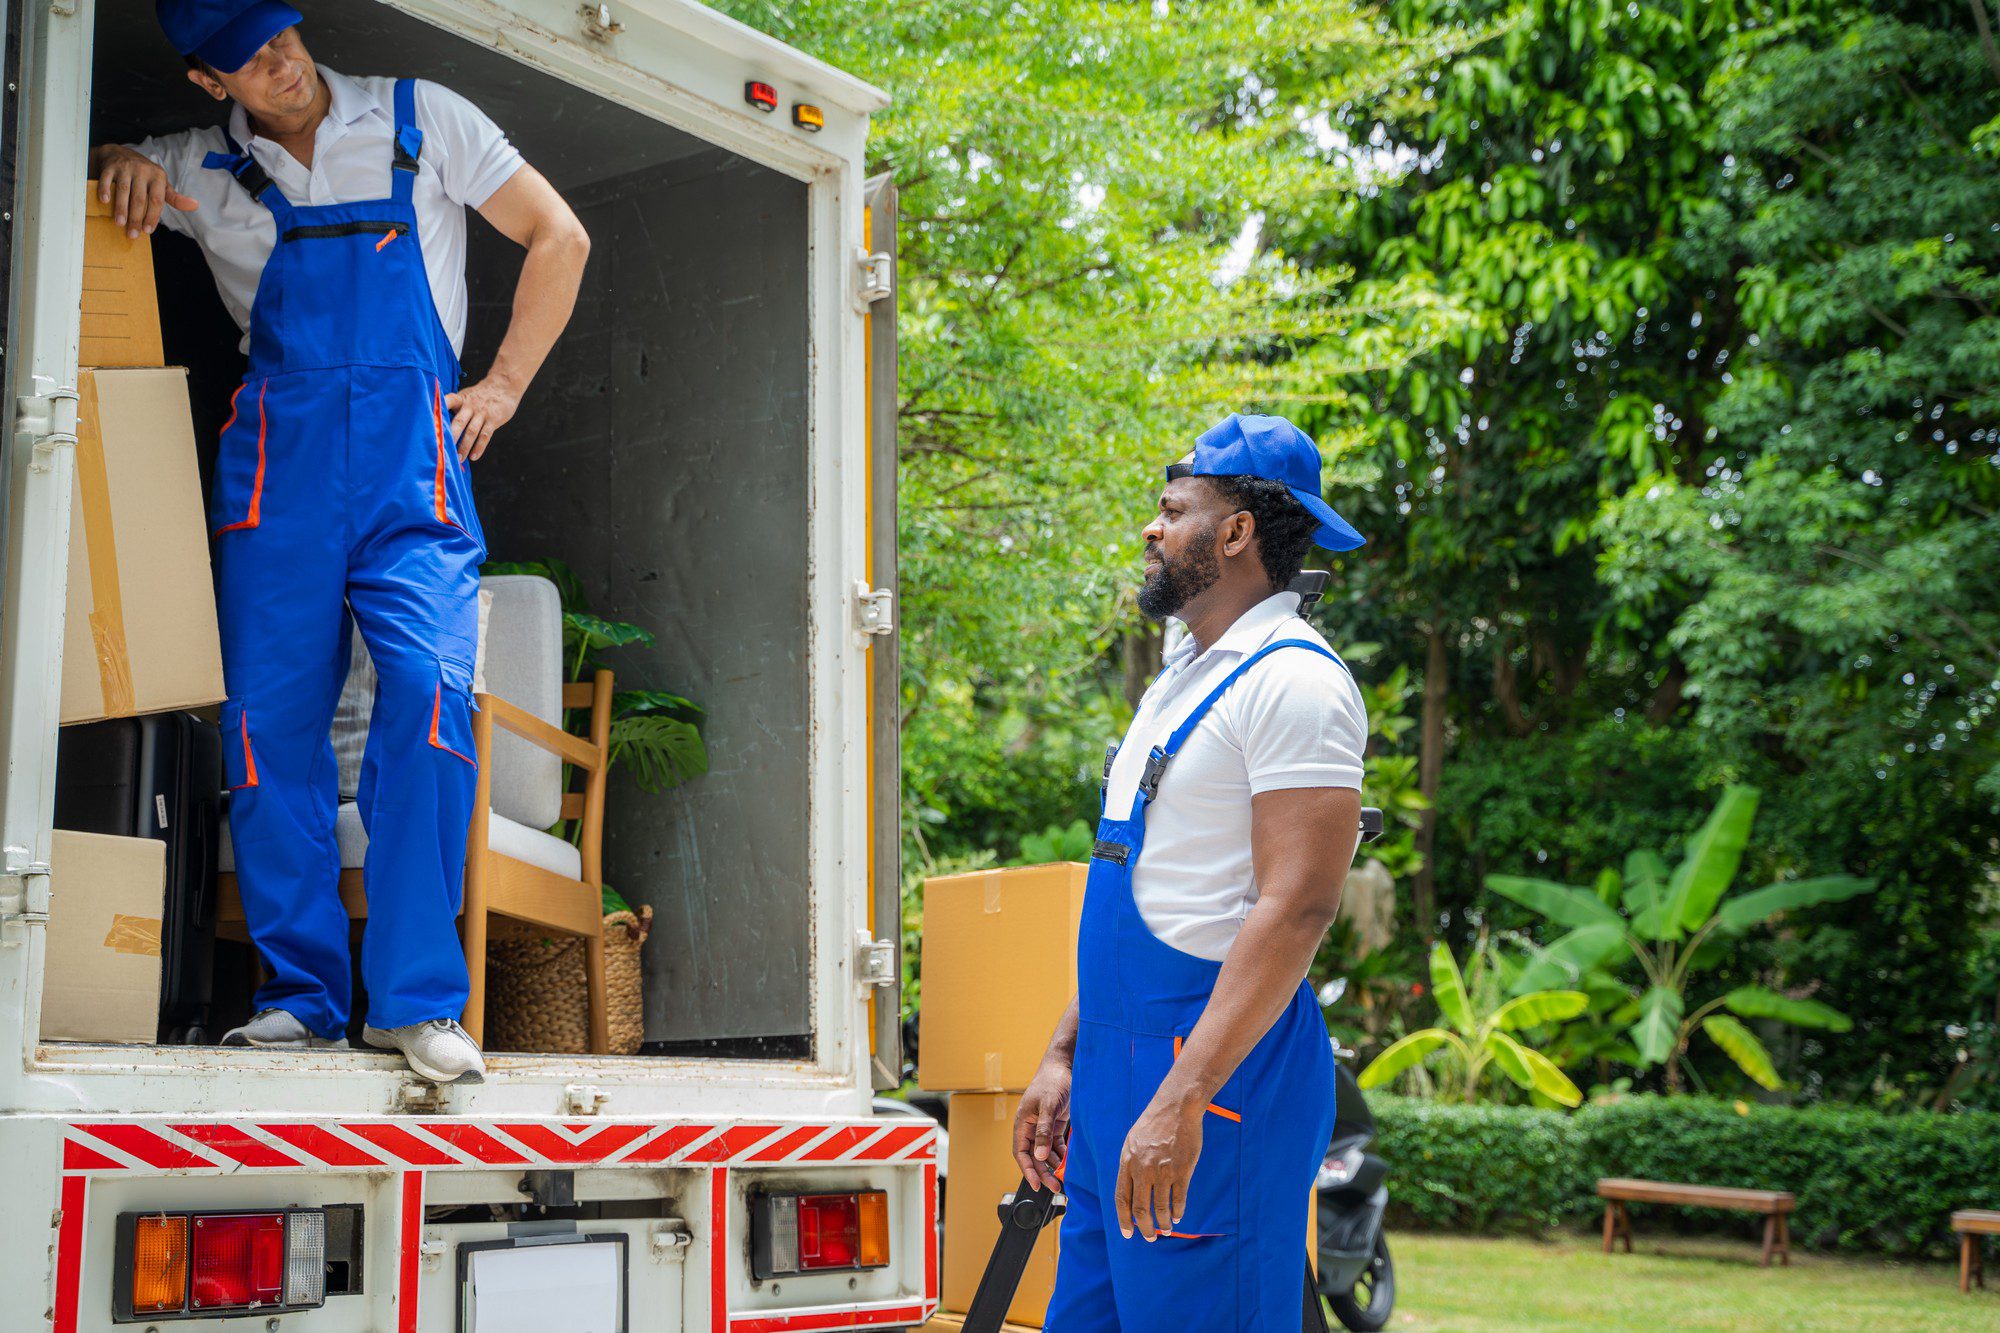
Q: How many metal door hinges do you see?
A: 5